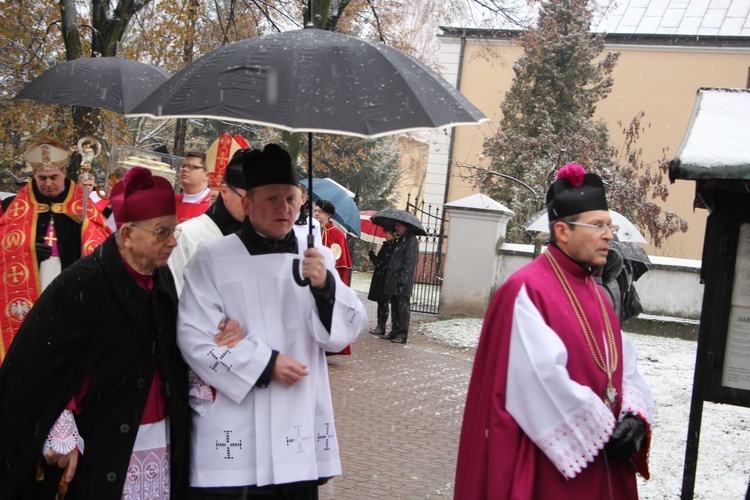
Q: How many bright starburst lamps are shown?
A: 0